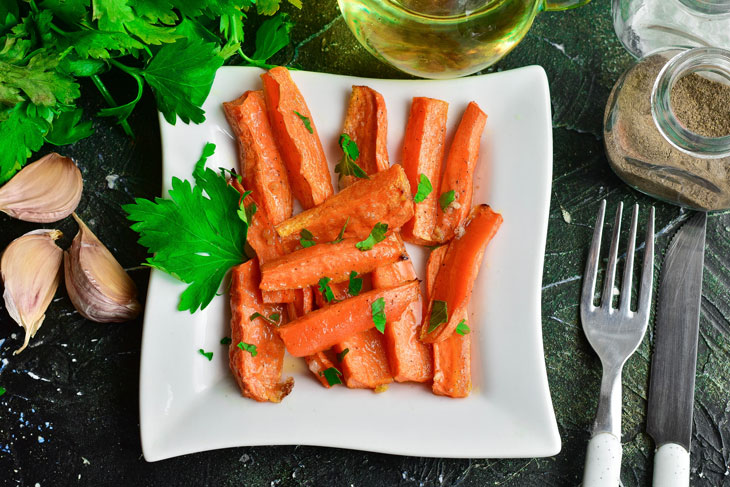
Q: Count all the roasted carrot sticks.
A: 15